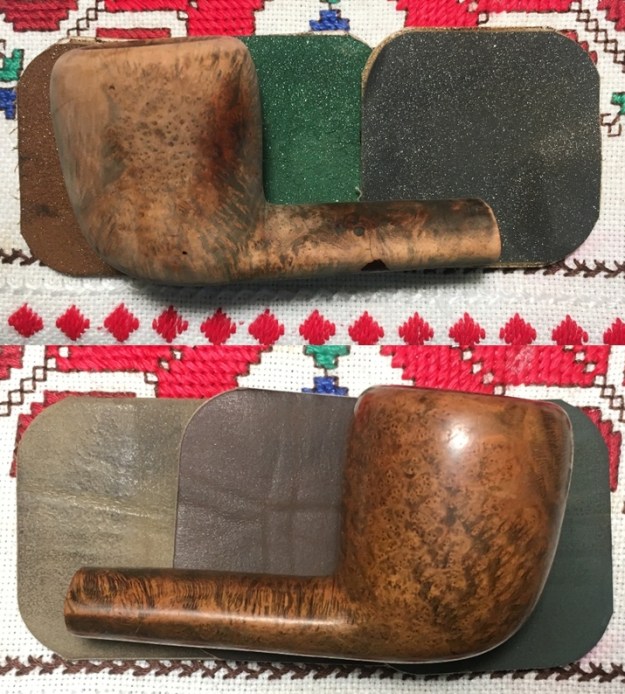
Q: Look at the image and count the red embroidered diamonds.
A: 13